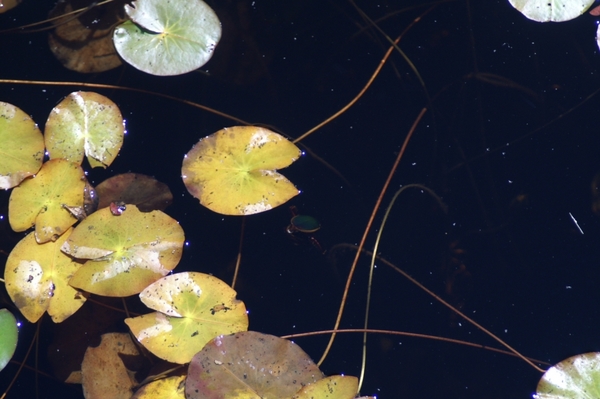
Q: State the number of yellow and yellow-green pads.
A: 9